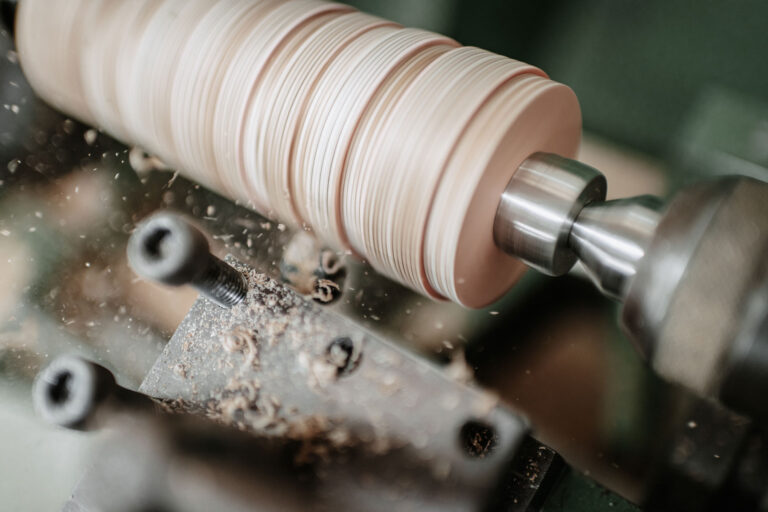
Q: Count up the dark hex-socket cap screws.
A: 2